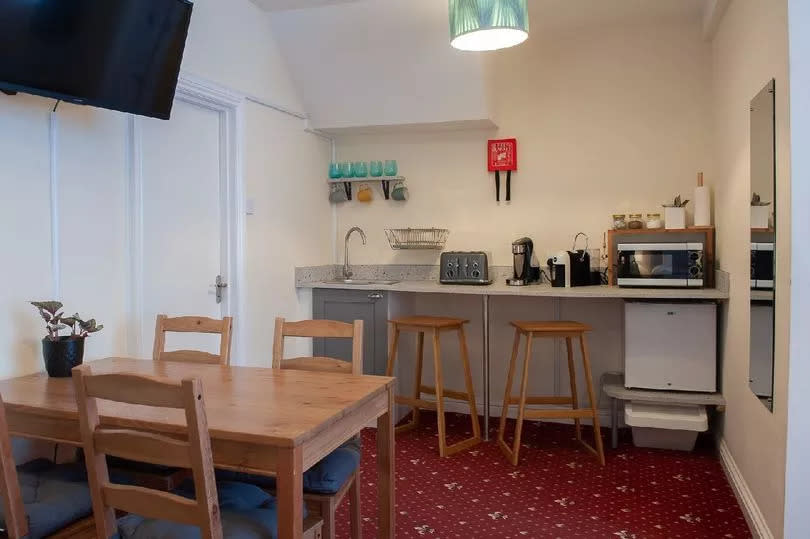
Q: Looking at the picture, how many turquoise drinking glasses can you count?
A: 5